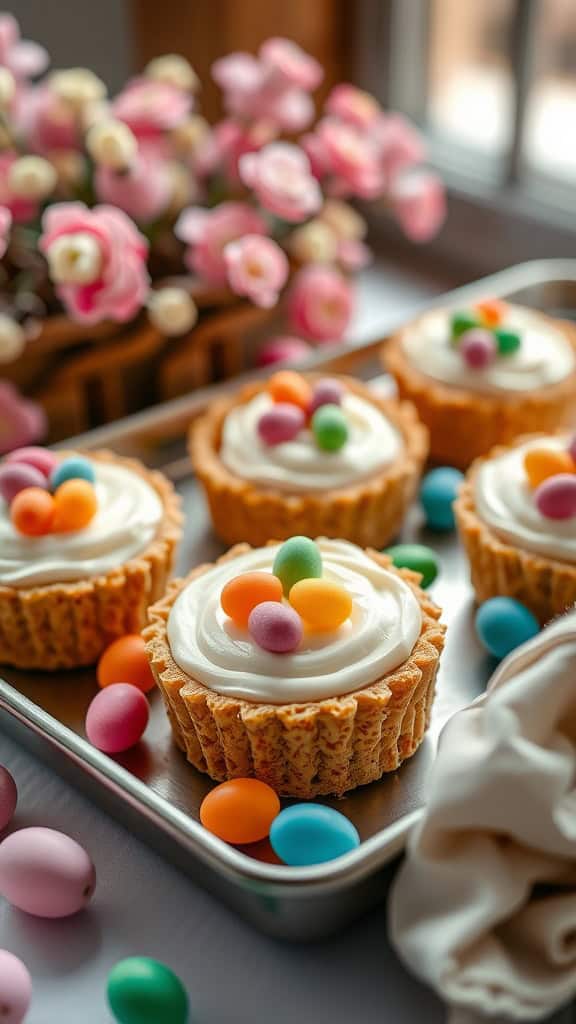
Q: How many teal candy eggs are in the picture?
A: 4